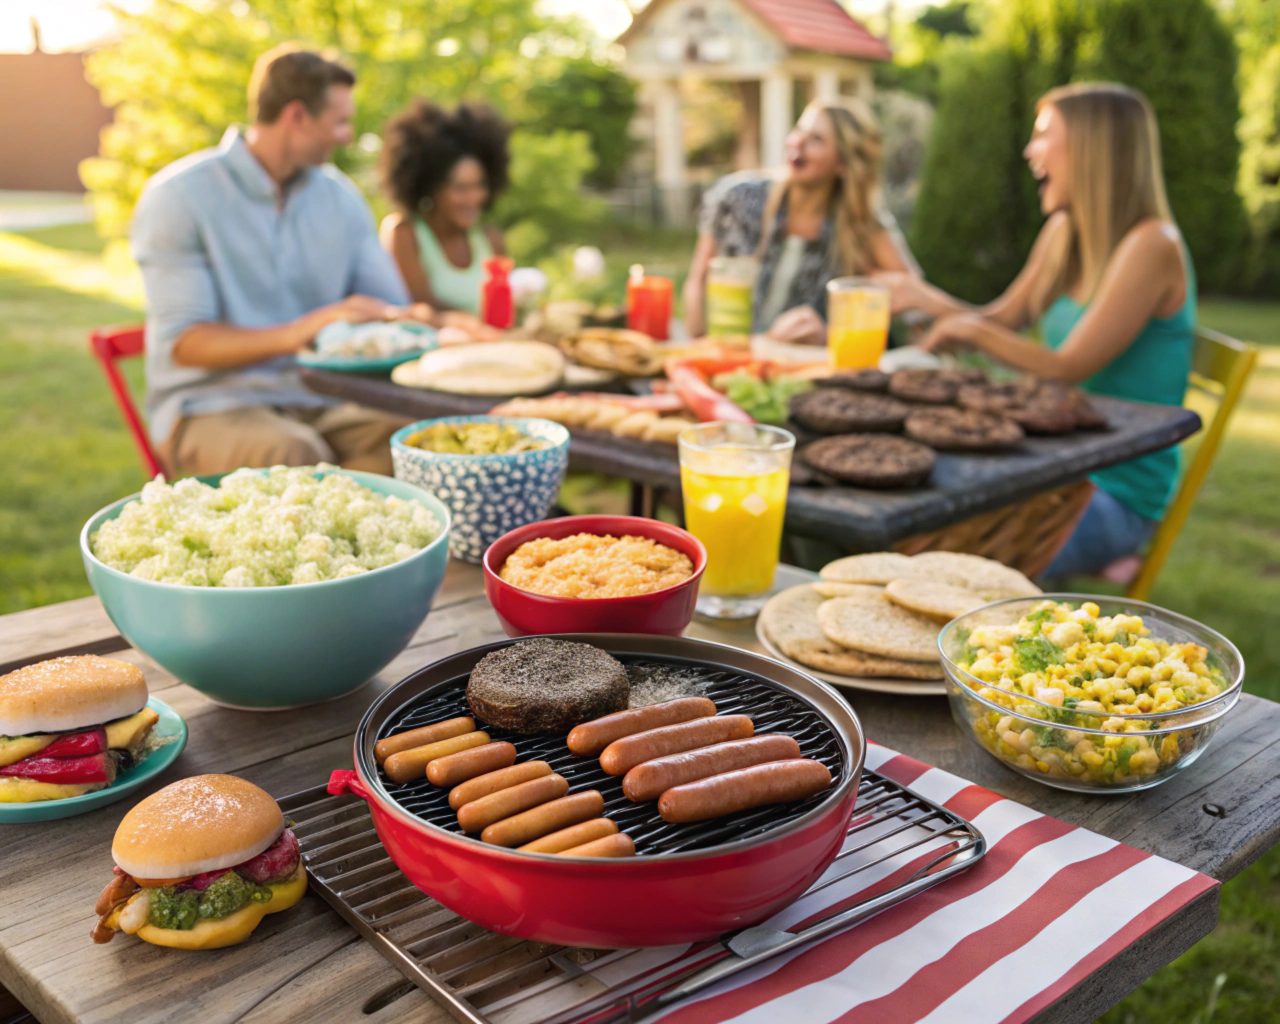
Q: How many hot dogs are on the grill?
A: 12